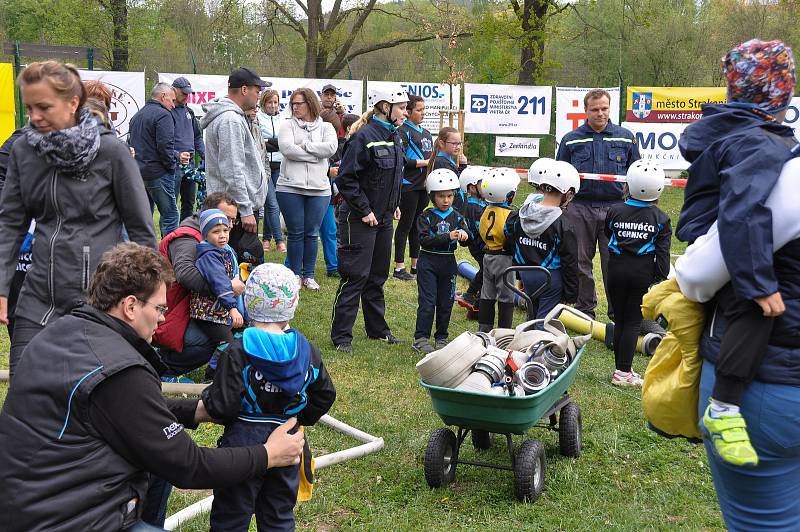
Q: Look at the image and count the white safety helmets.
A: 7